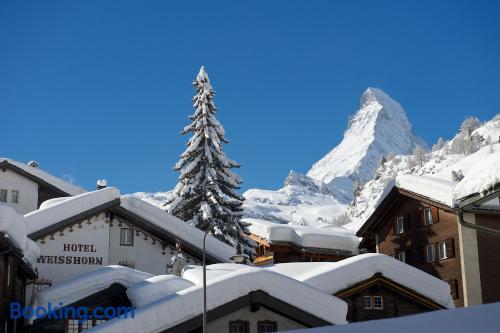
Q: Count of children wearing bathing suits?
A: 0